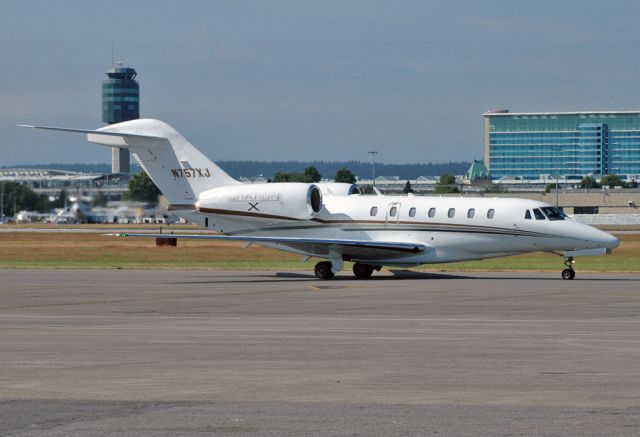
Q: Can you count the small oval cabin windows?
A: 7